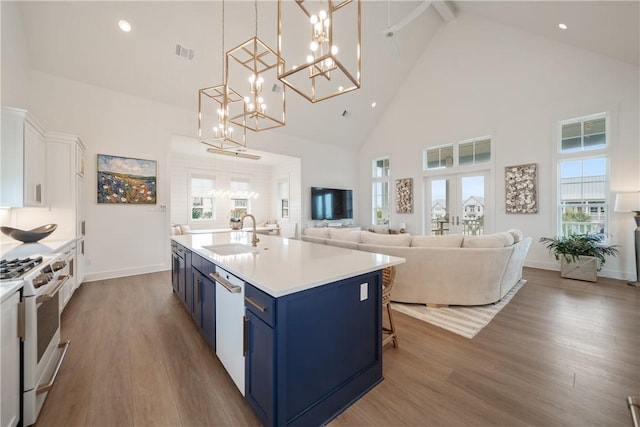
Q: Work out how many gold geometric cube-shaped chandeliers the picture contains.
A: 3